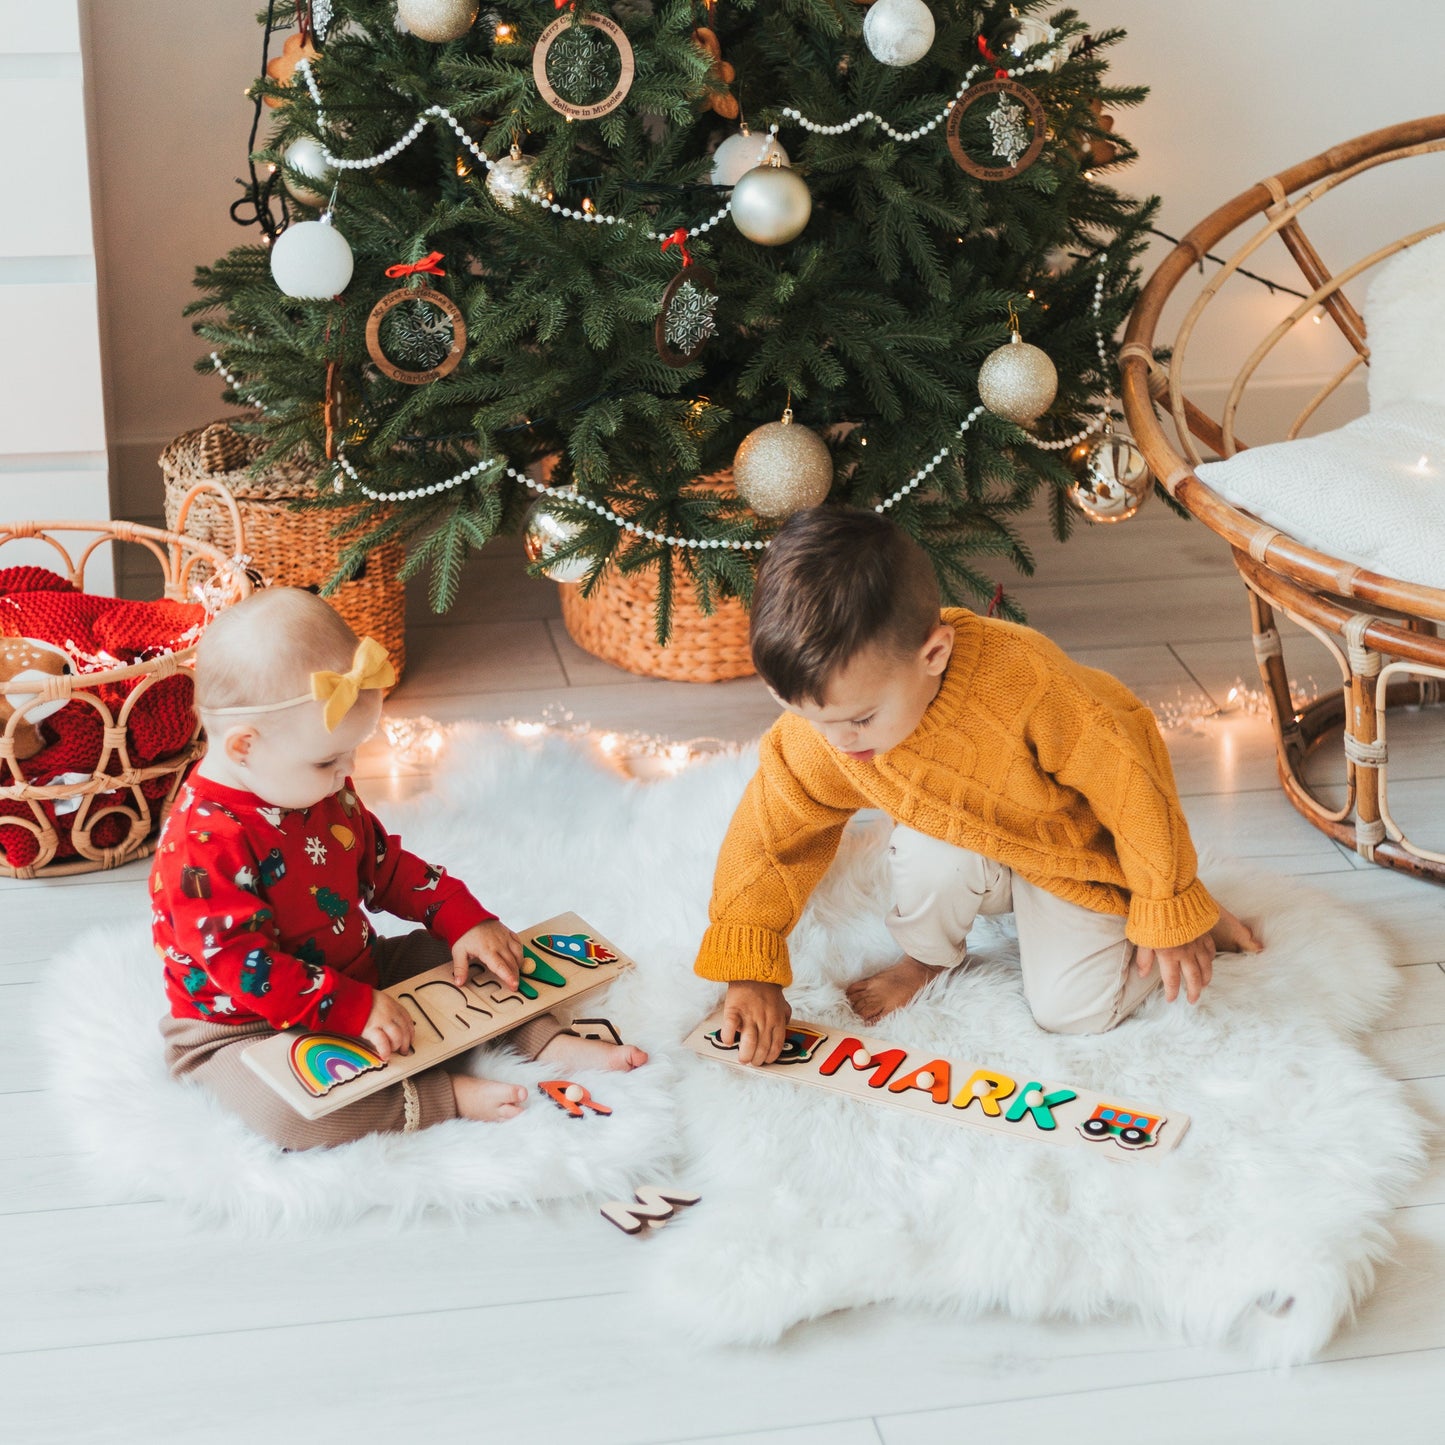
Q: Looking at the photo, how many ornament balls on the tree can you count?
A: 12